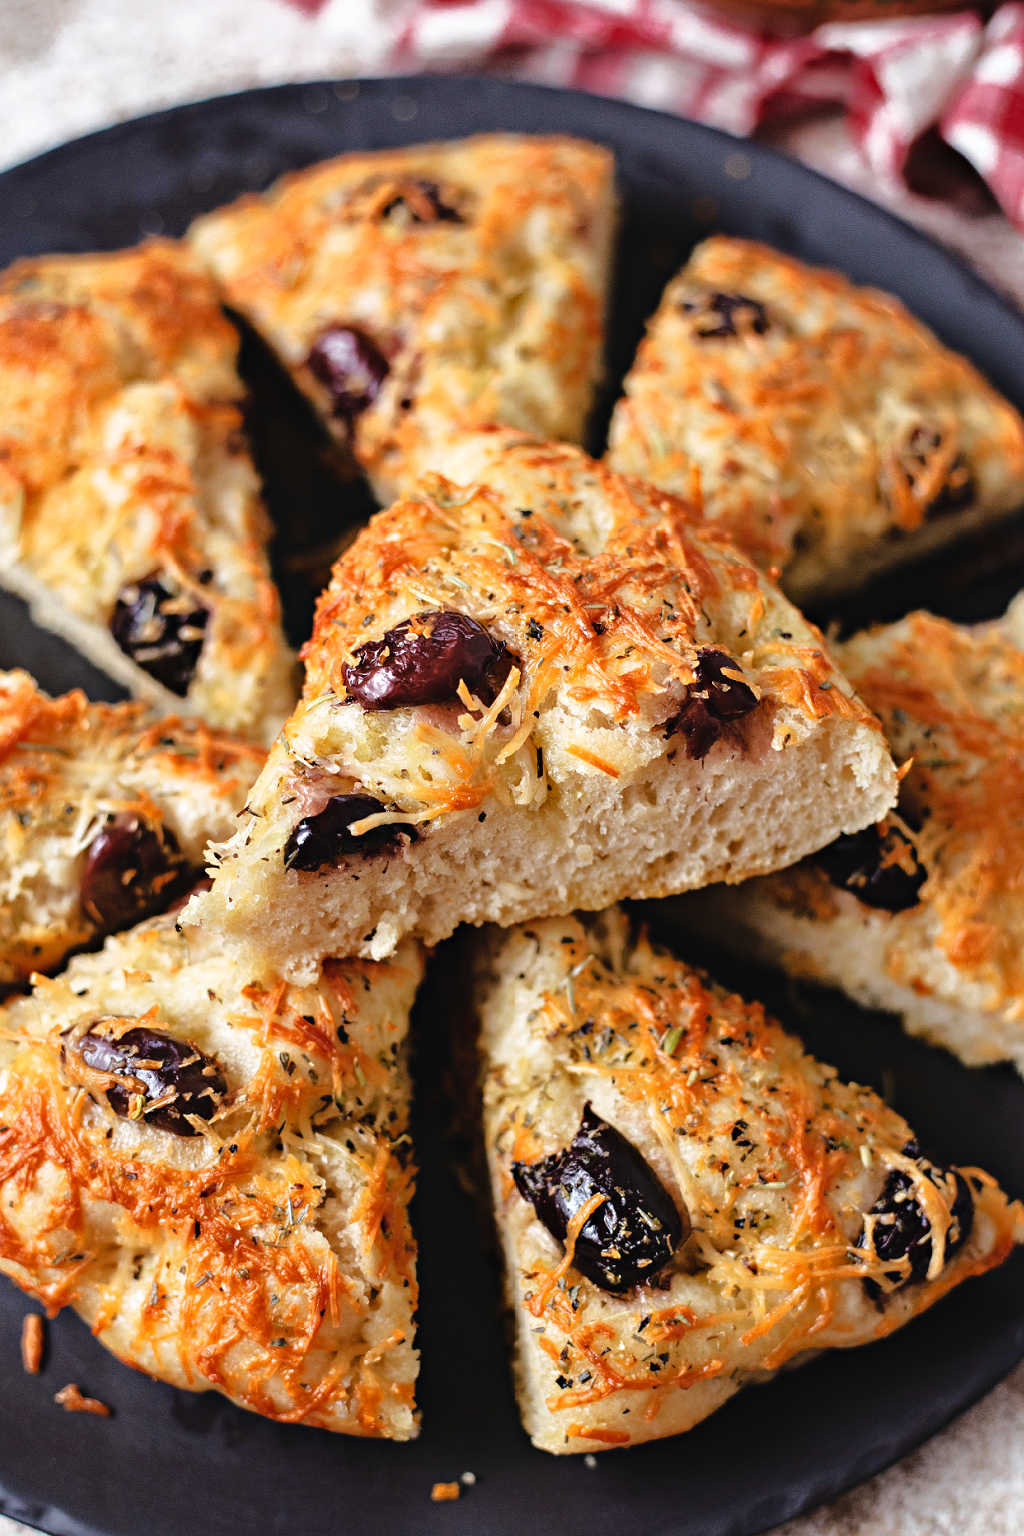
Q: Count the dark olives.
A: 13